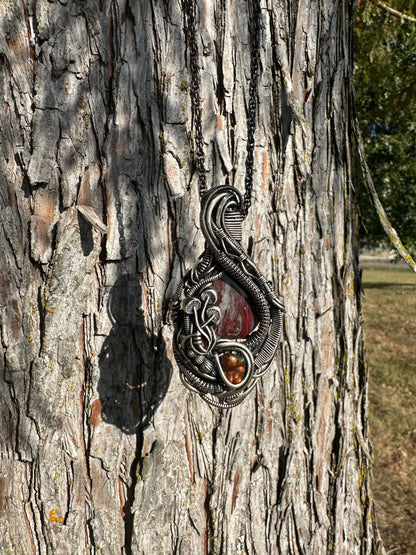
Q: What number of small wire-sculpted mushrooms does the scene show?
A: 3